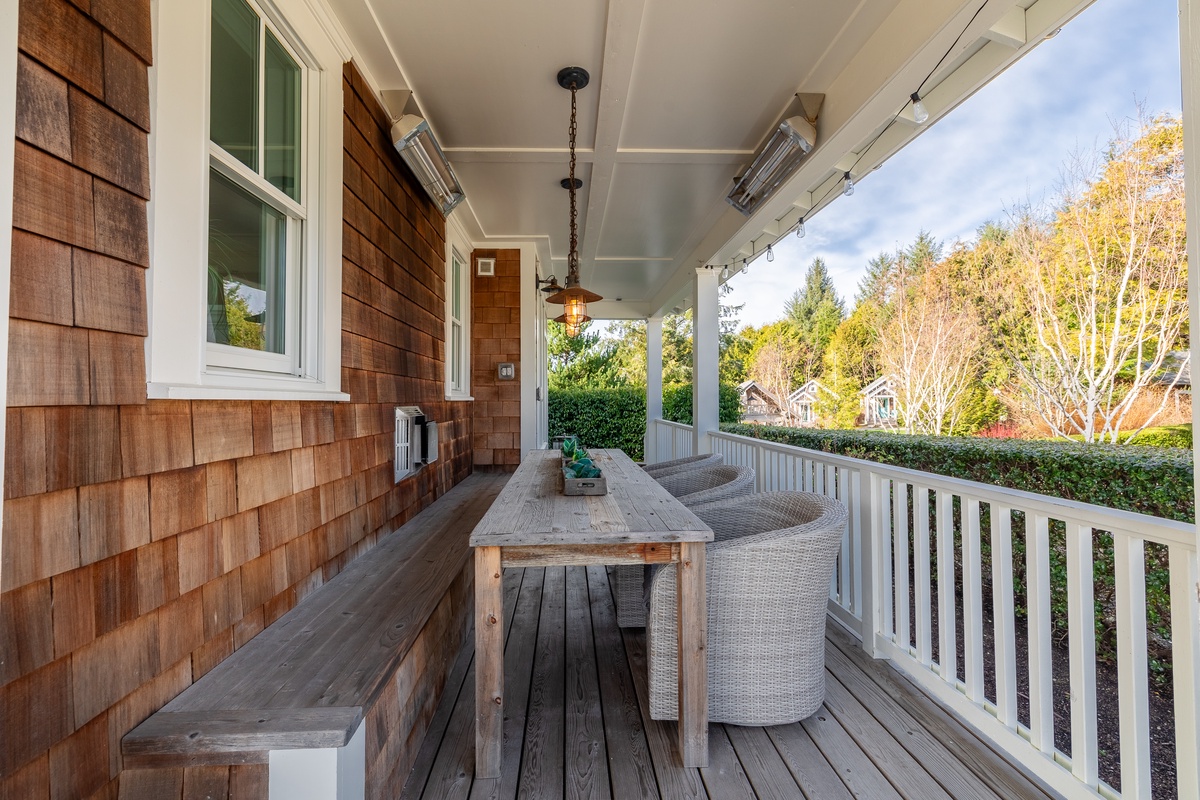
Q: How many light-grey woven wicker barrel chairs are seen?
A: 3